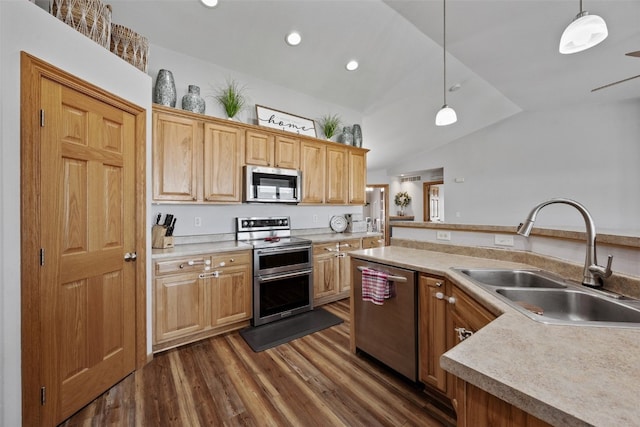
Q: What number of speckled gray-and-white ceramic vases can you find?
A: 4